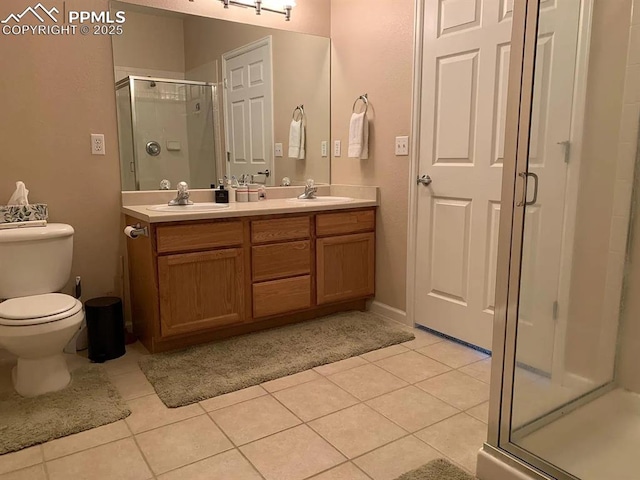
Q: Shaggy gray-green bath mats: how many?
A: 3